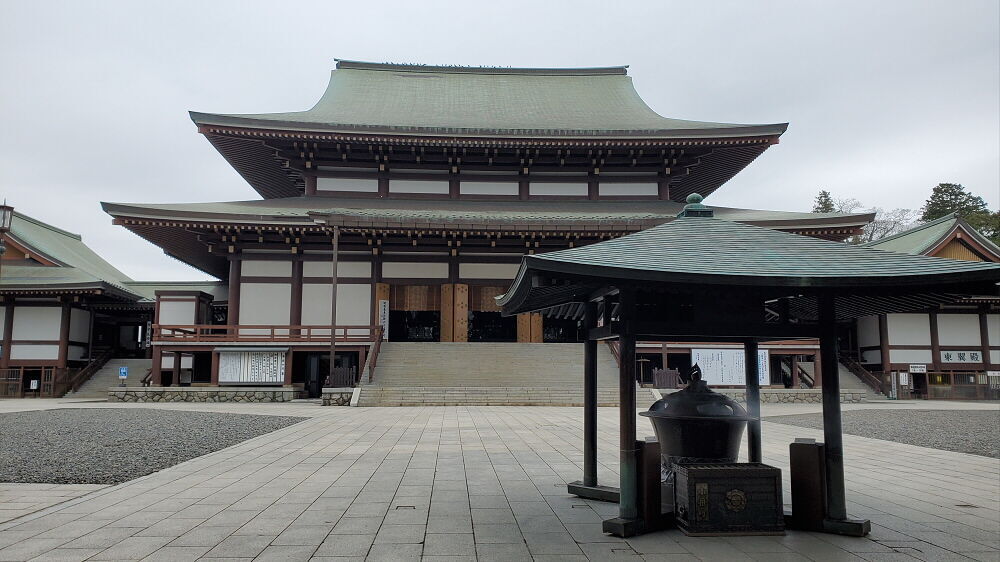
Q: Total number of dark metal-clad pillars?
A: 4